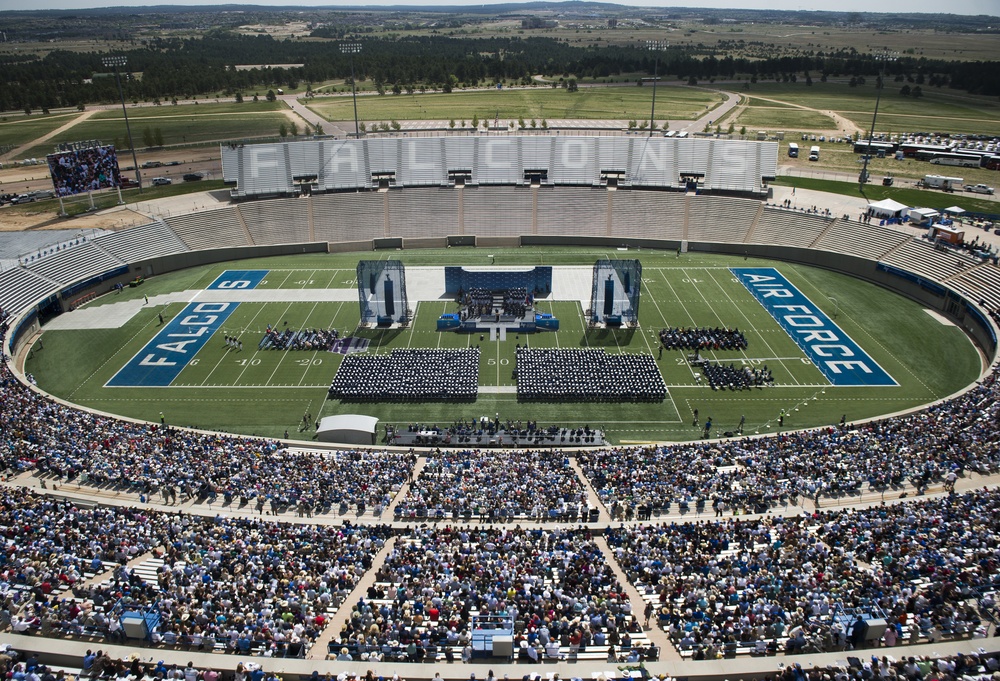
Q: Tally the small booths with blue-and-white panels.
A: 3